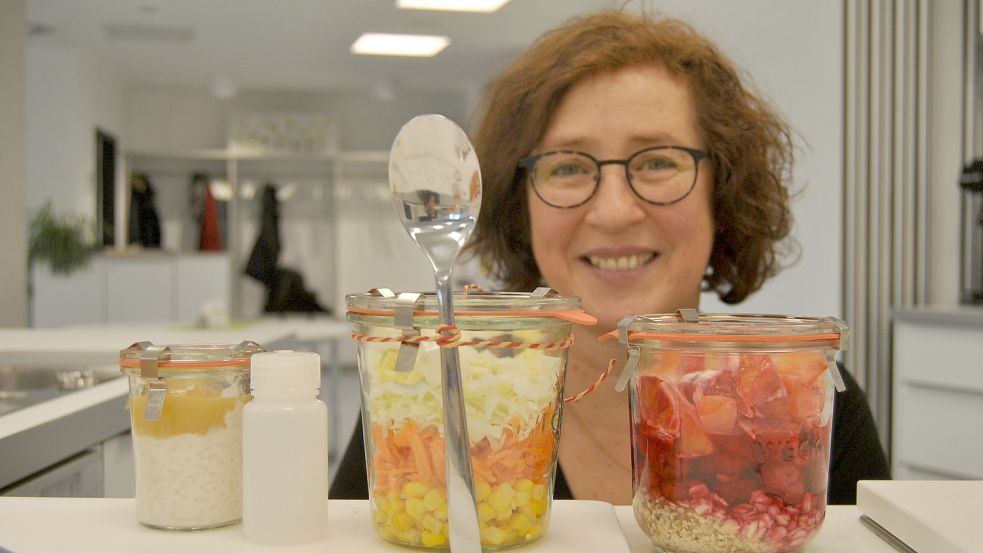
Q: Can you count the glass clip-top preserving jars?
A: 3